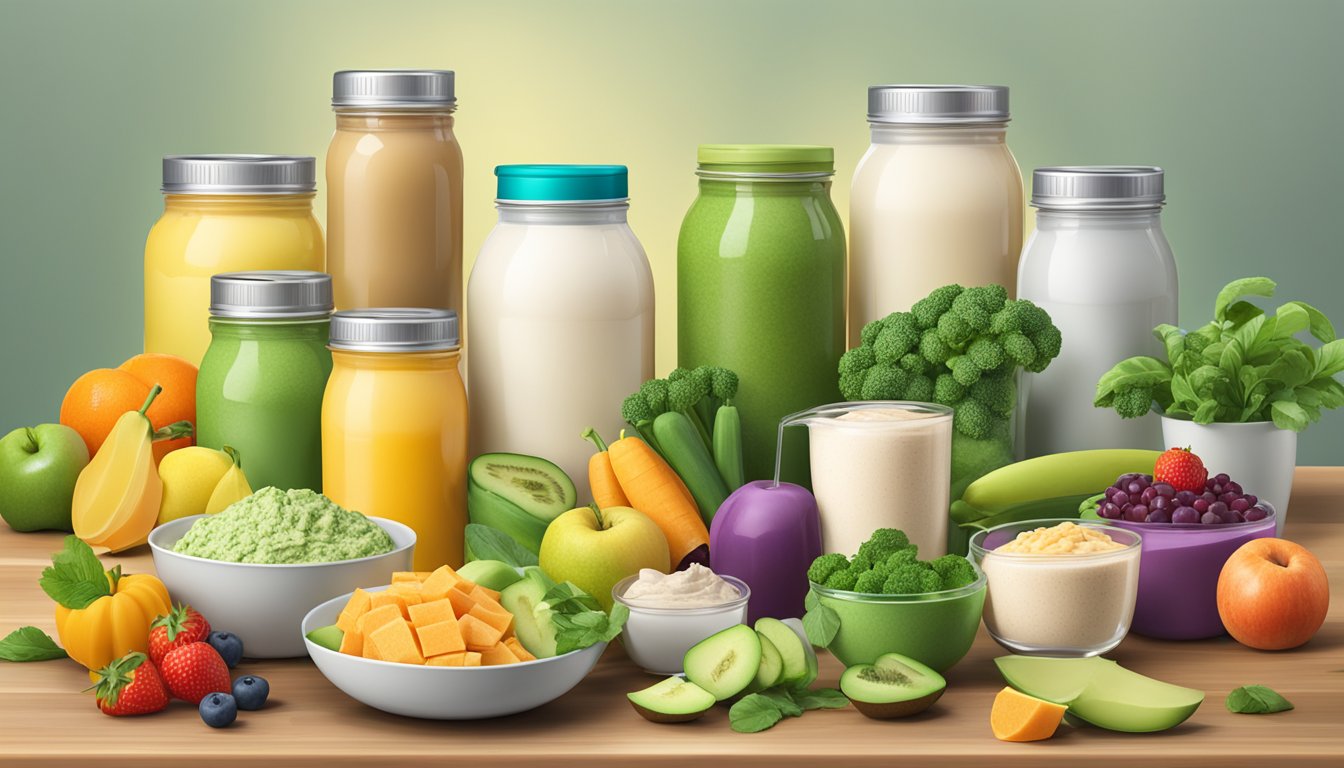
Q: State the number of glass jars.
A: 8